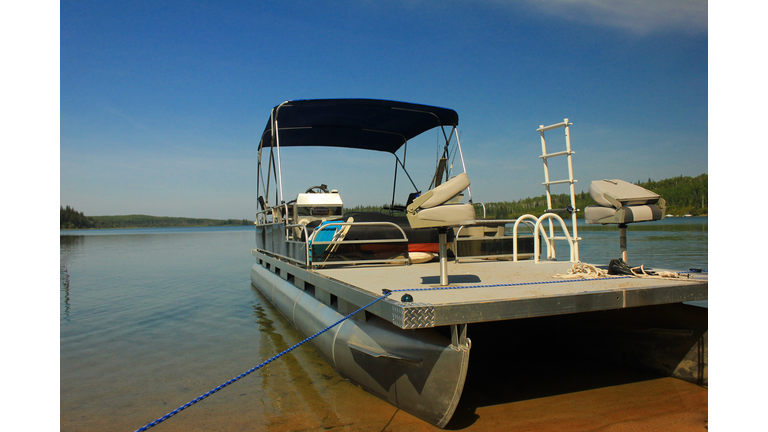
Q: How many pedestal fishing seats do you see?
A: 2